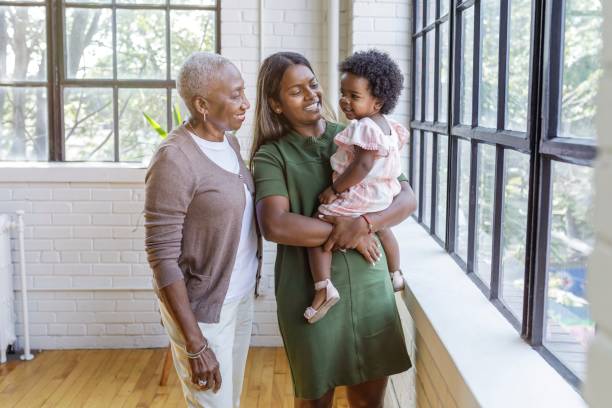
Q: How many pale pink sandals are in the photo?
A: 2